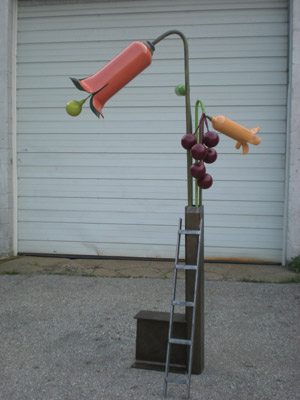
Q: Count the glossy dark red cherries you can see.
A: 6